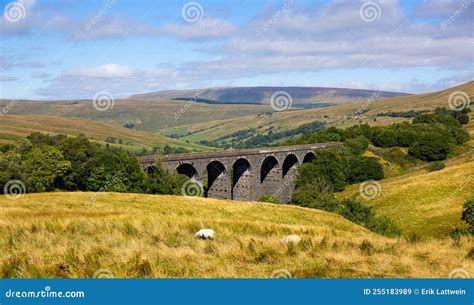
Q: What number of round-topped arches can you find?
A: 7